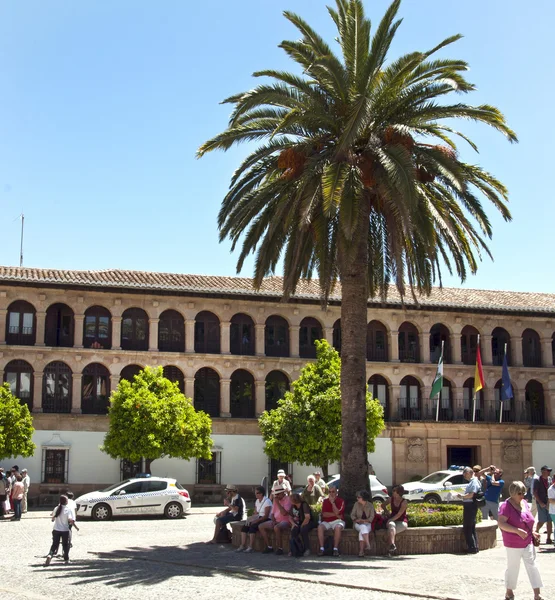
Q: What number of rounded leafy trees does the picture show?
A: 3